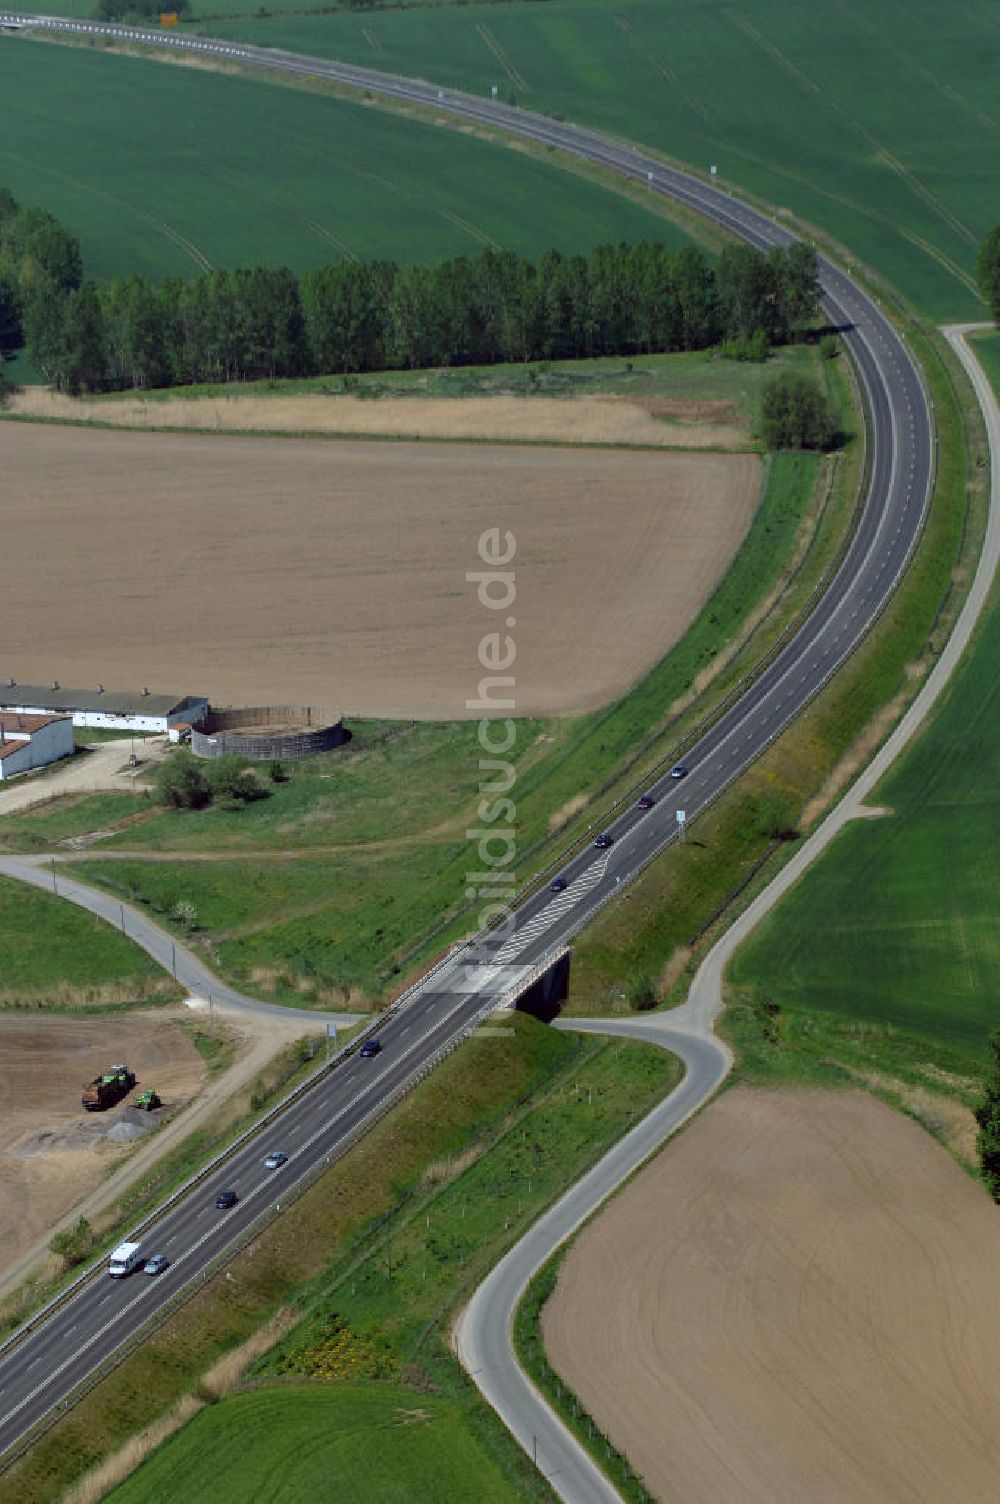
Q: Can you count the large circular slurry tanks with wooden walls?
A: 1